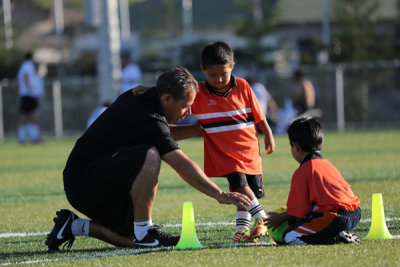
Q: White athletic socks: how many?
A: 4